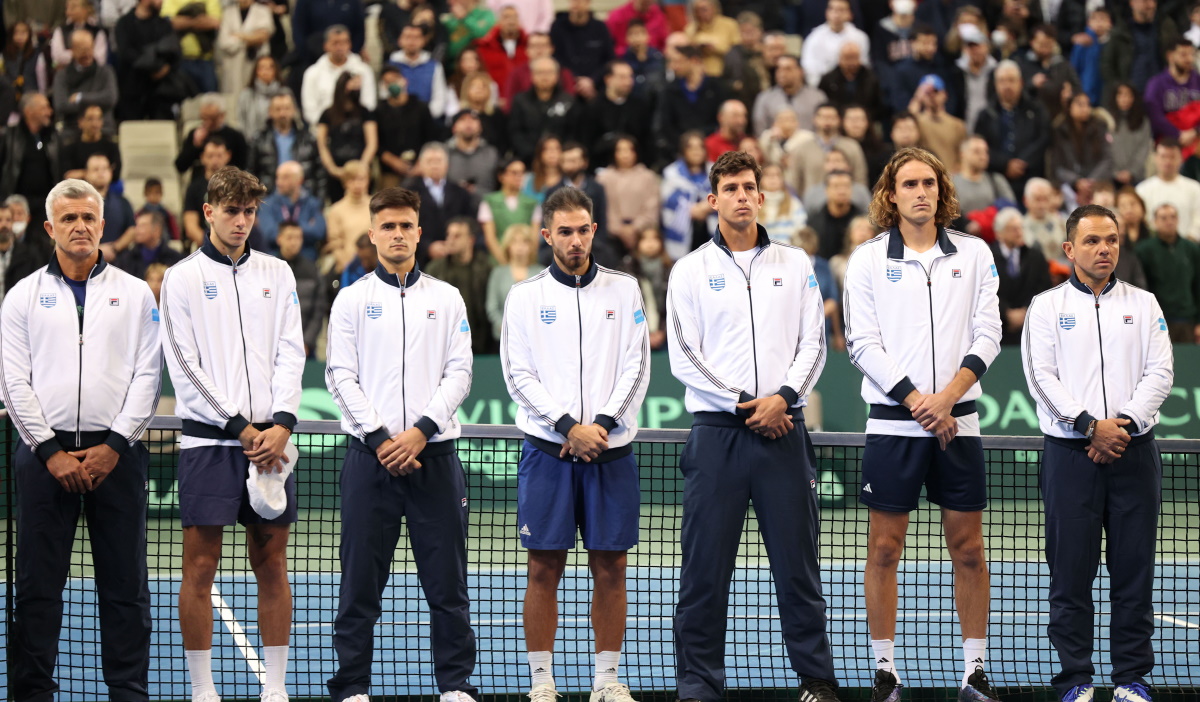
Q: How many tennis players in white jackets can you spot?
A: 7